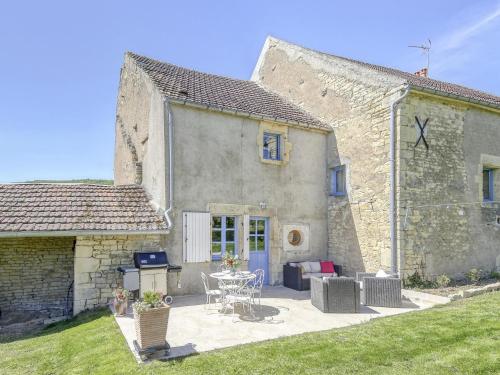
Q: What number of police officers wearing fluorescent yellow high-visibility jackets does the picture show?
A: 0